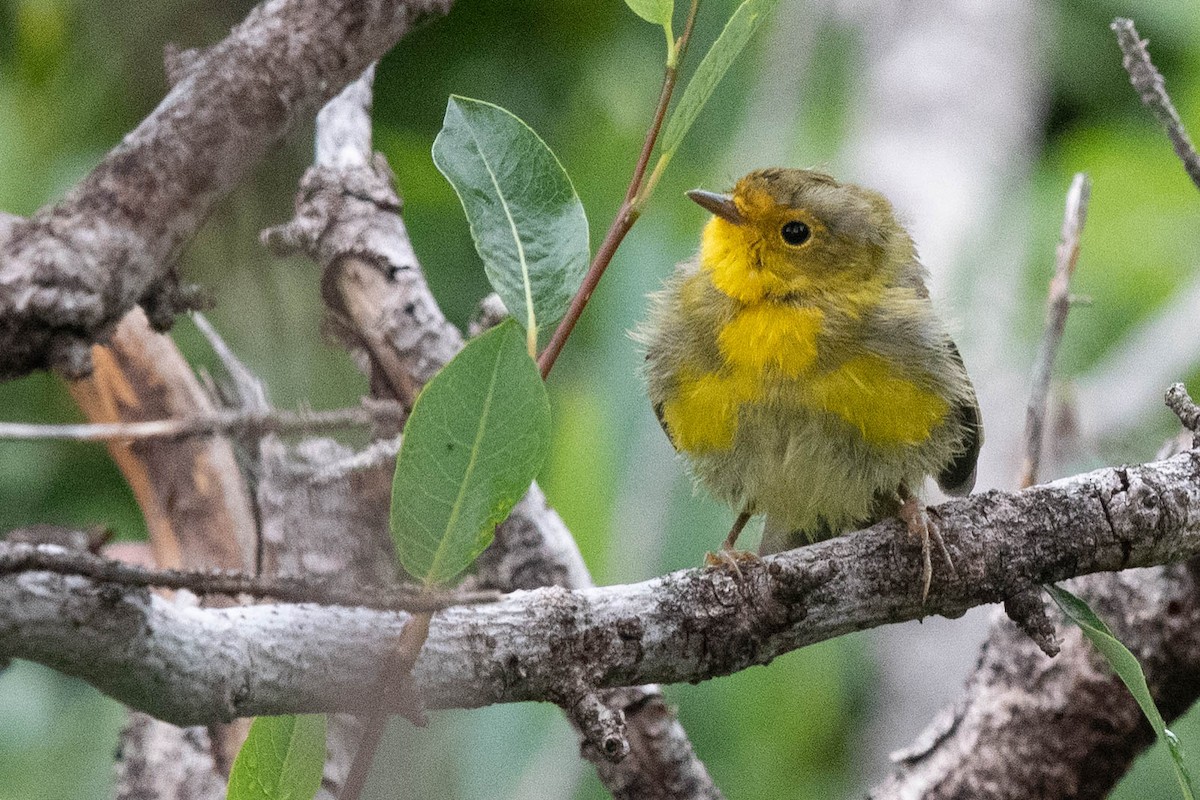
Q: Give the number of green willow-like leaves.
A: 6